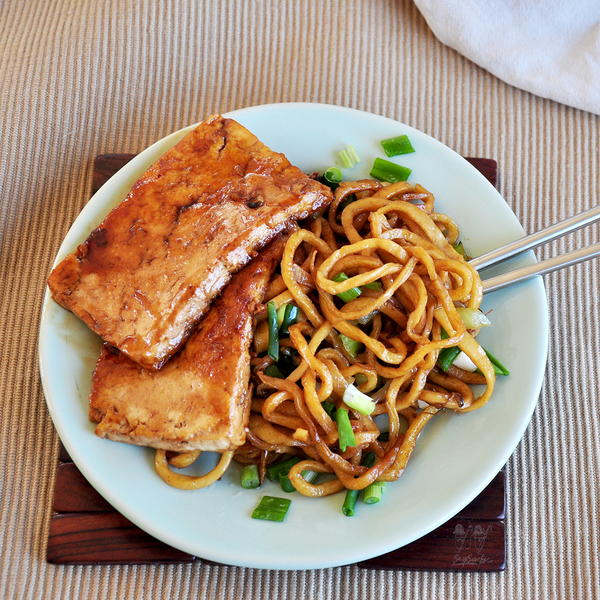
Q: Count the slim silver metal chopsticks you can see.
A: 2